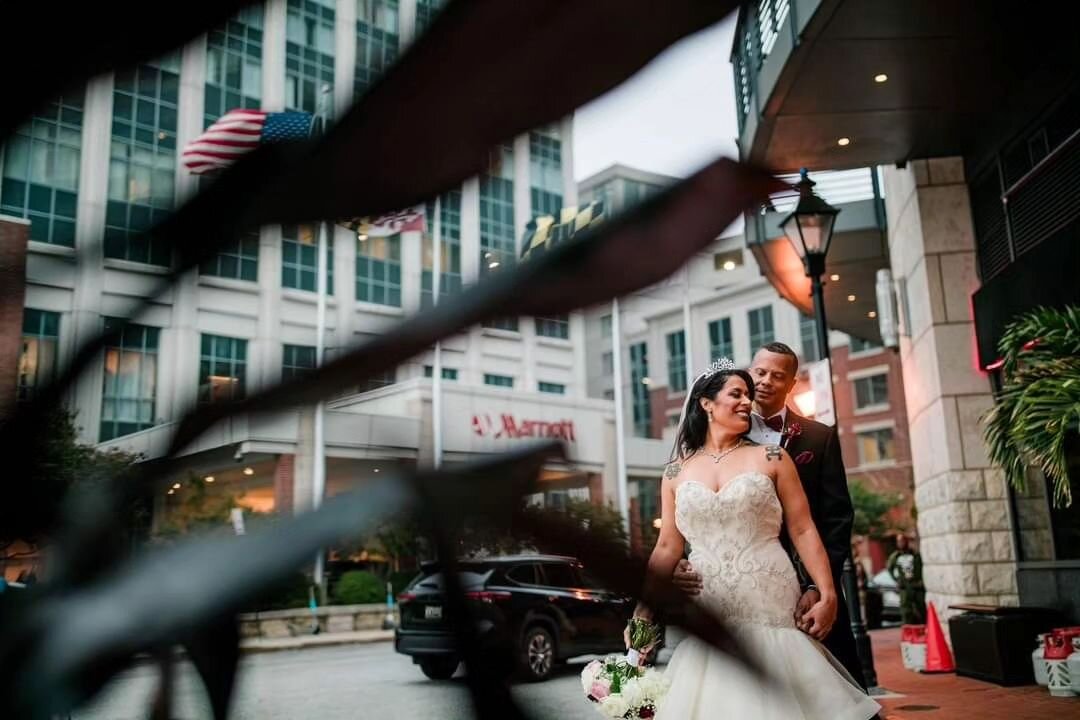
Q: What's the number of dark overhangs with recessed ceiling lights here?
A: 2